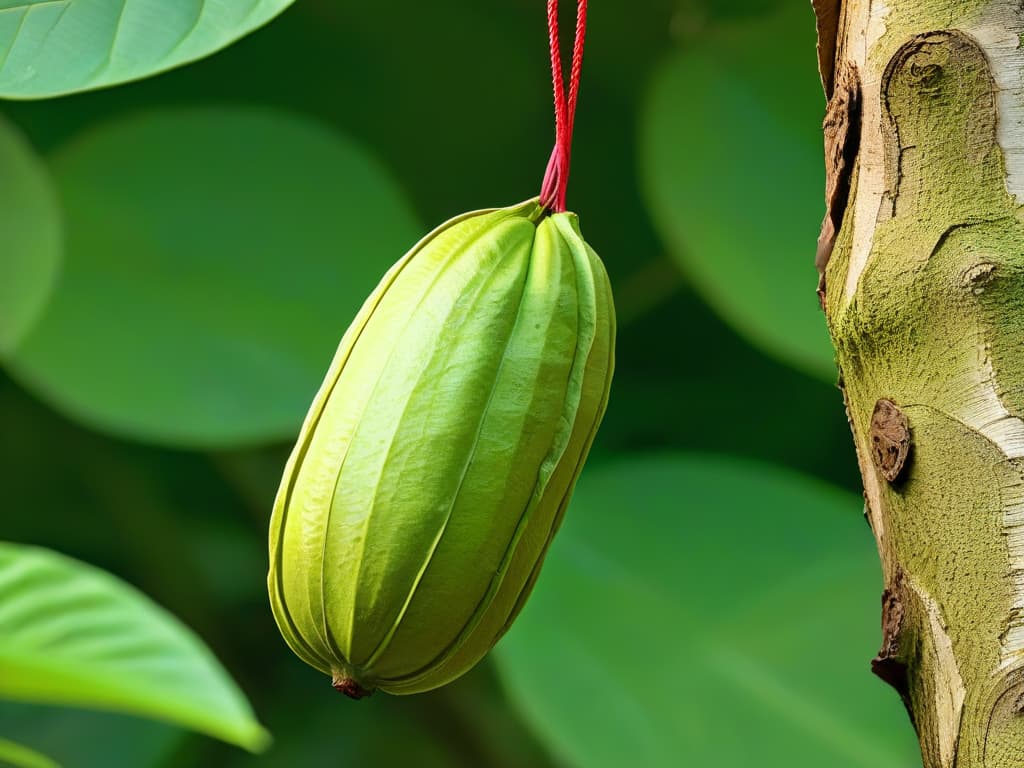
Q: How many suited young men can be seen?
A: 0